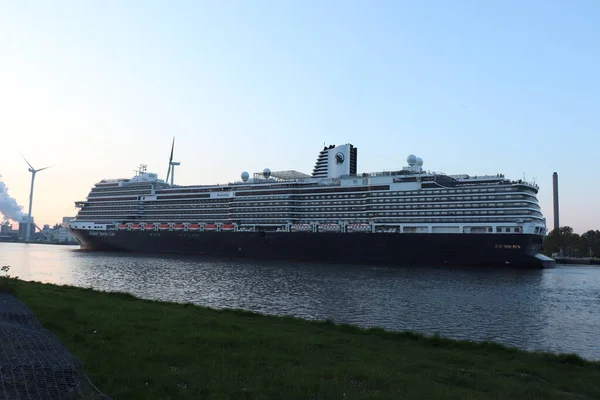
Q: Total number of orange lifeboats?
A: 8